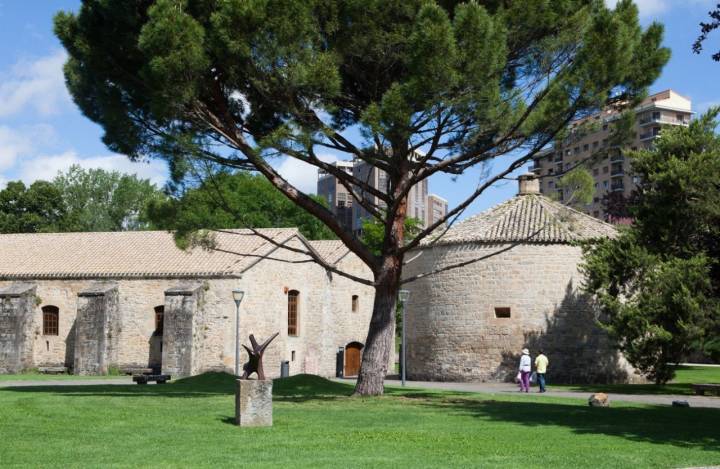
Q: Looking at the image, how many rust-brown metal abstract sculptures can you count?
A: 1